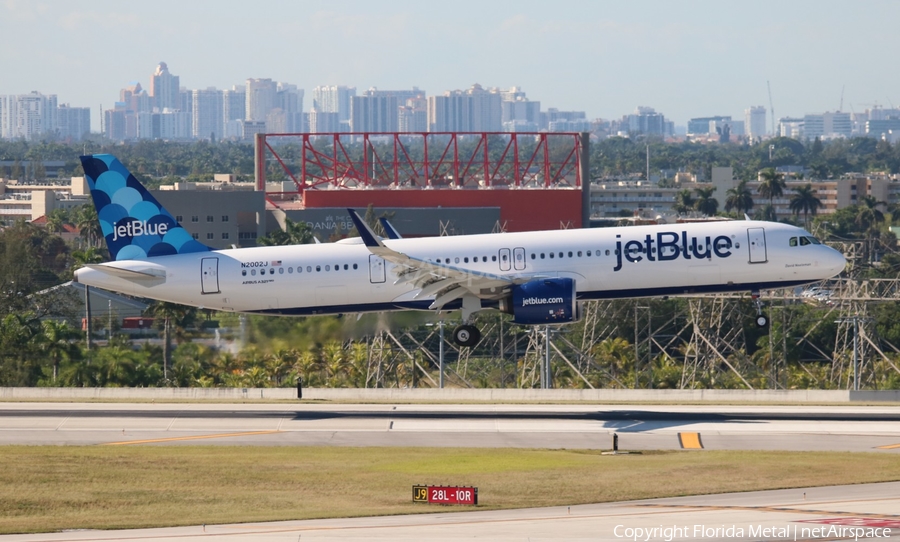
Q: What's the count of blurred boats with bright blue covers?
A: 0